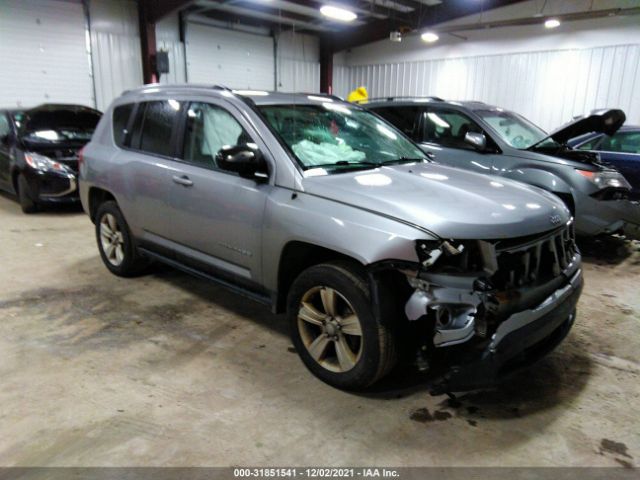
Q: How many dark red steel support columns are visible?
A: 2